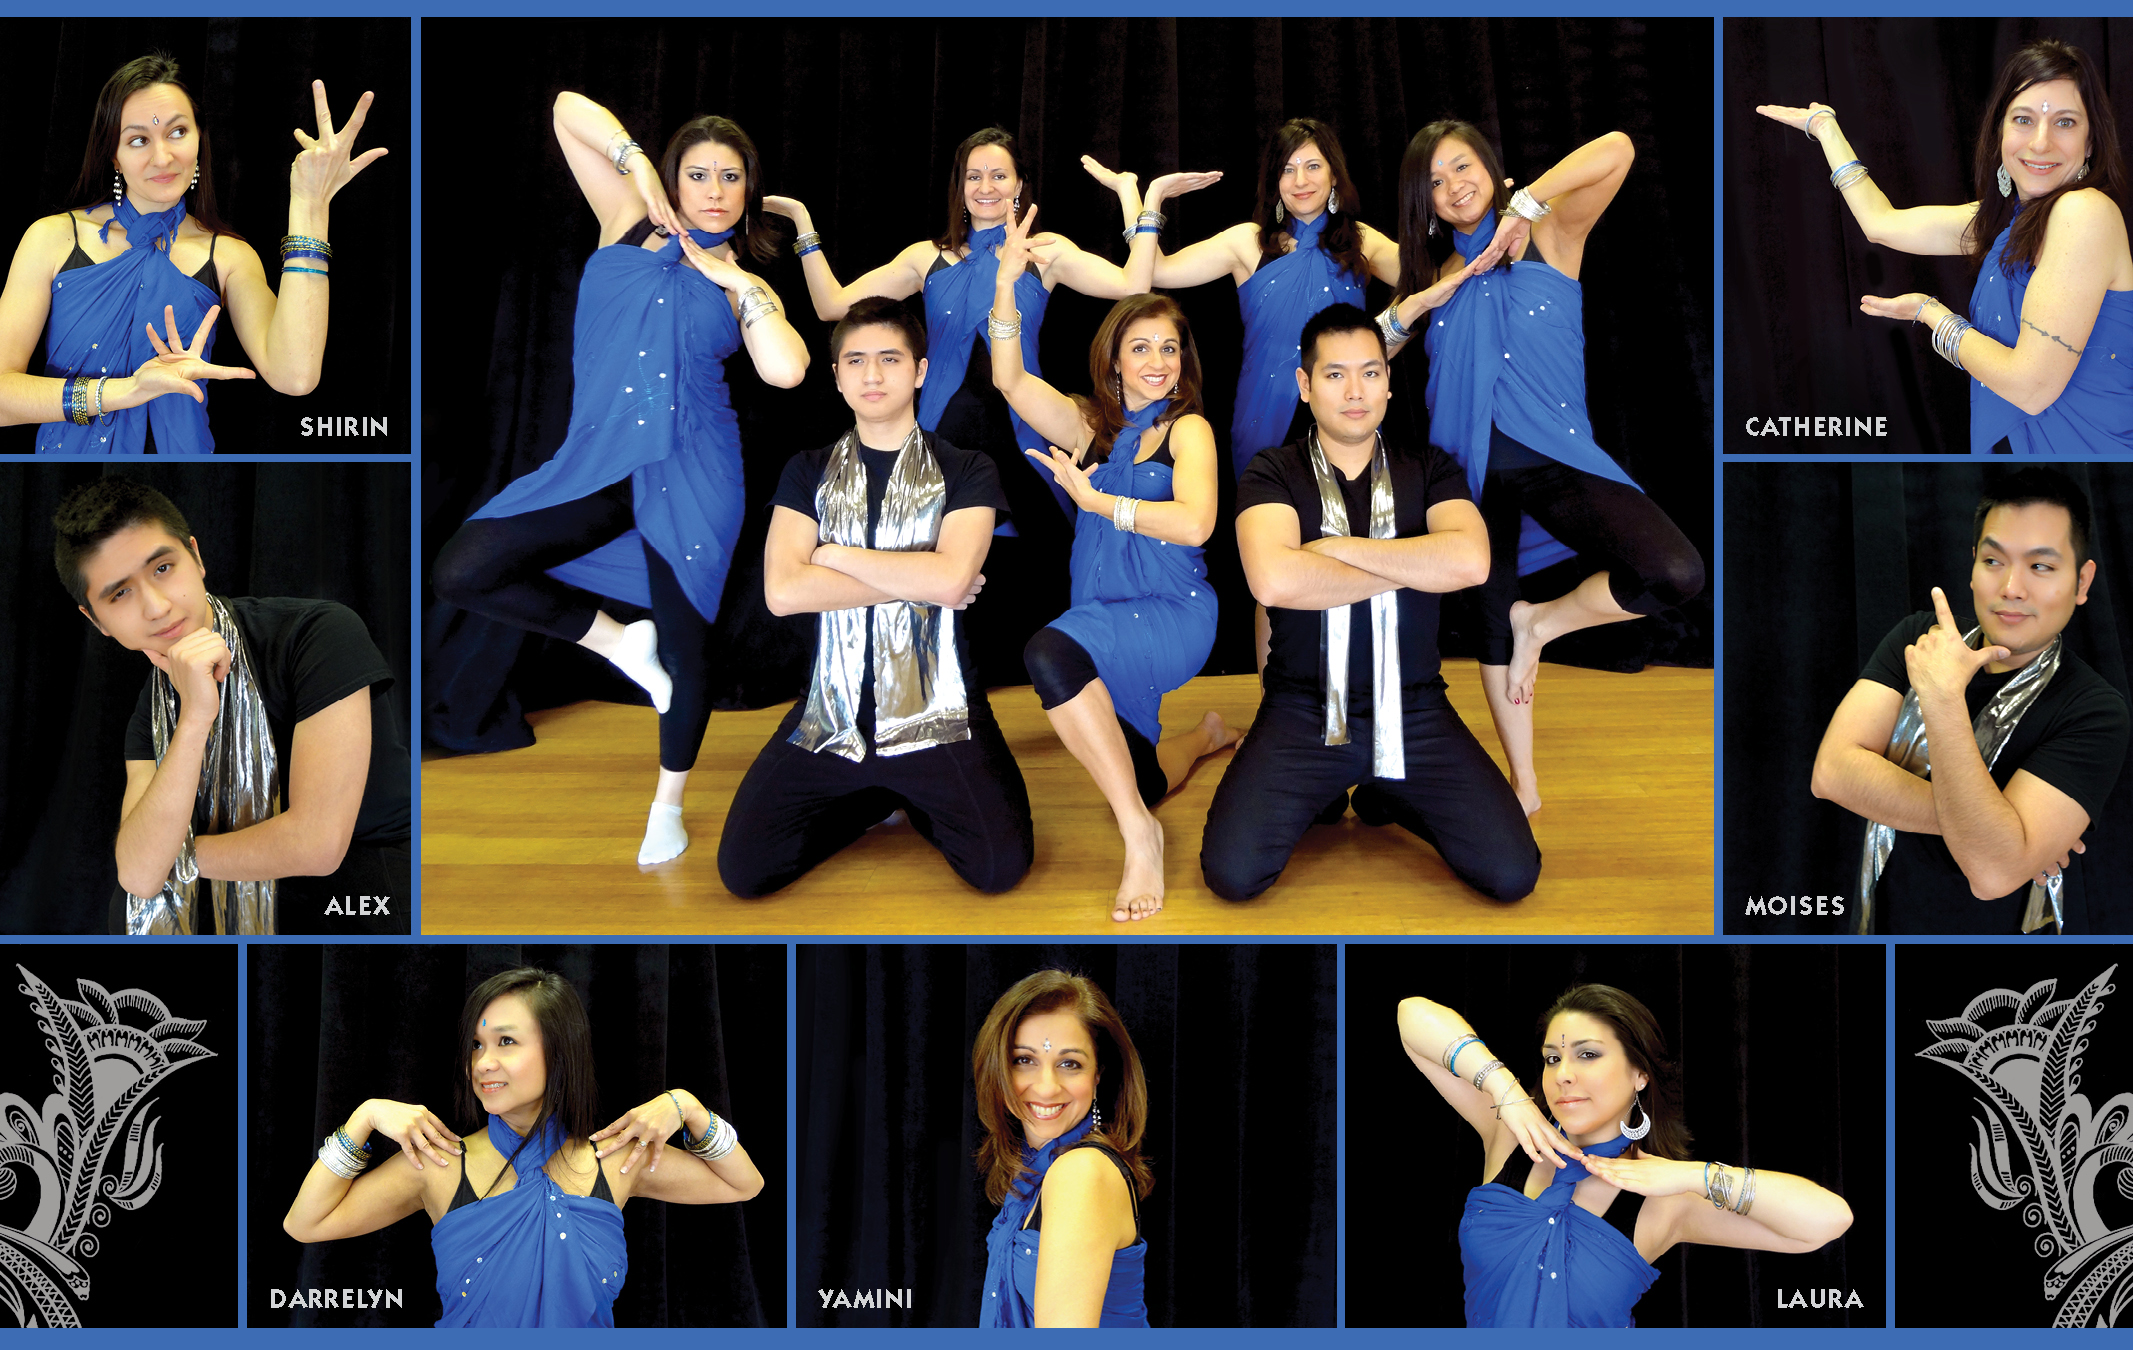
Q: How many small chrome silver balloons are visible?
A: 0